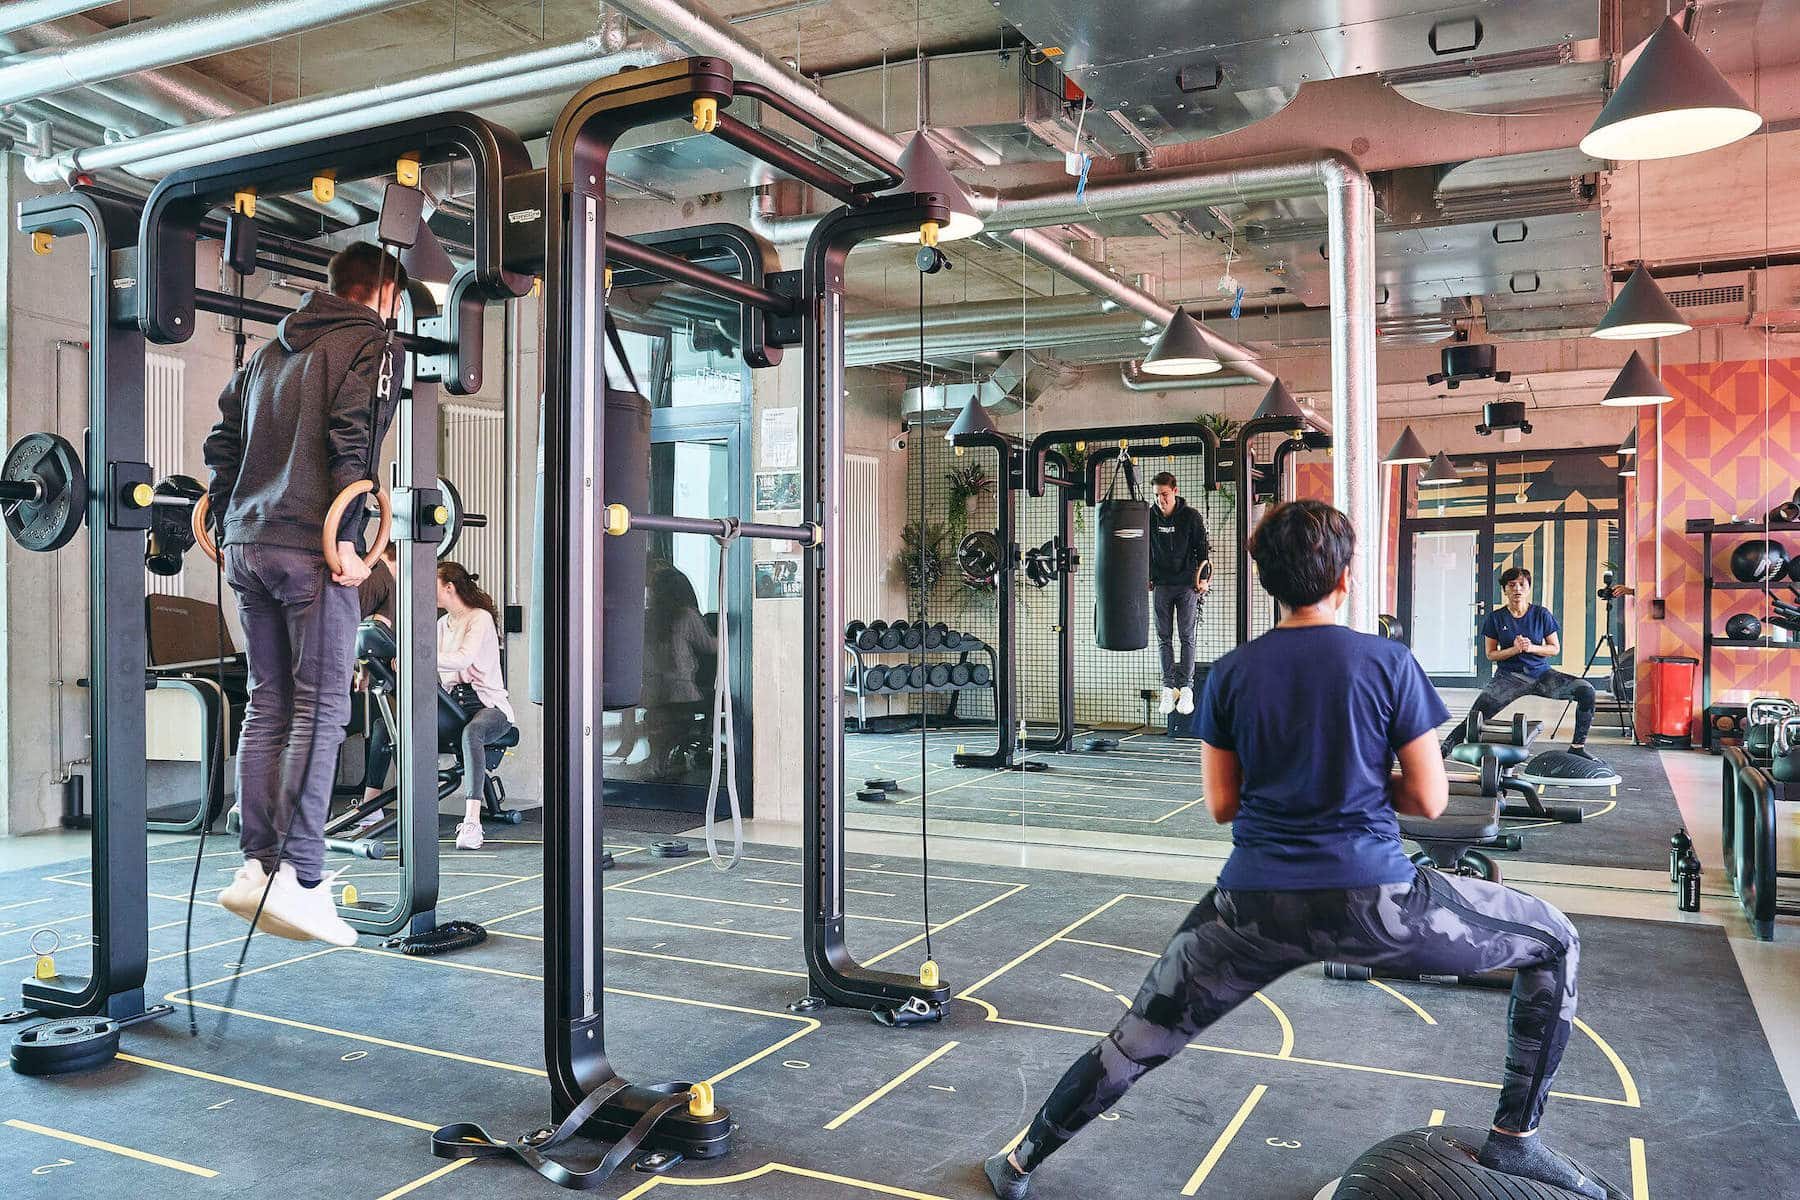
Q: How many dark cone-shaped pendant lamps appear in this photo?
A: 12